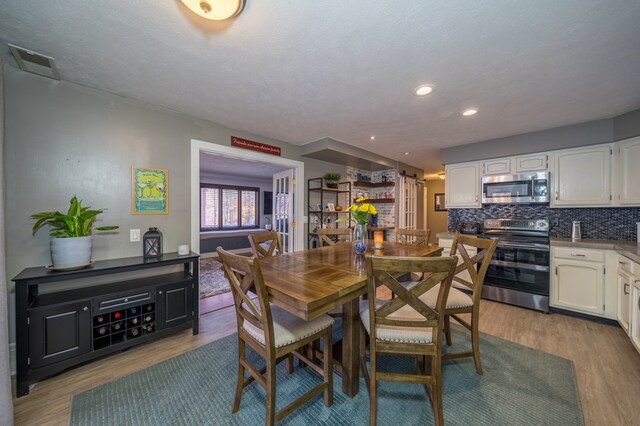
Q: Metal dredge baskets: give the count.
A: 0